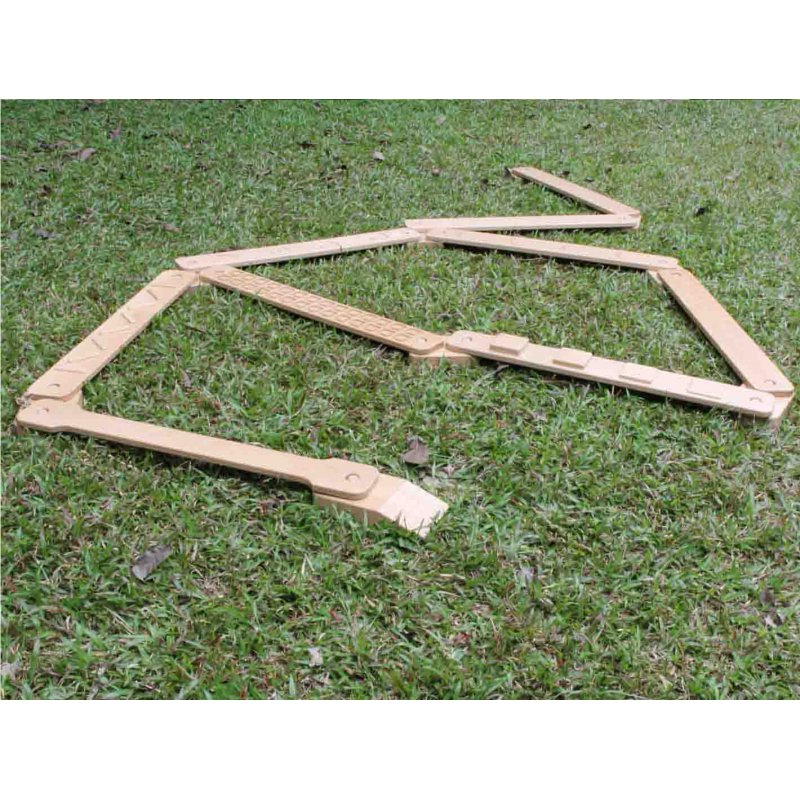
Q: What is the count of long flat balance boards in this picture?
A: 9